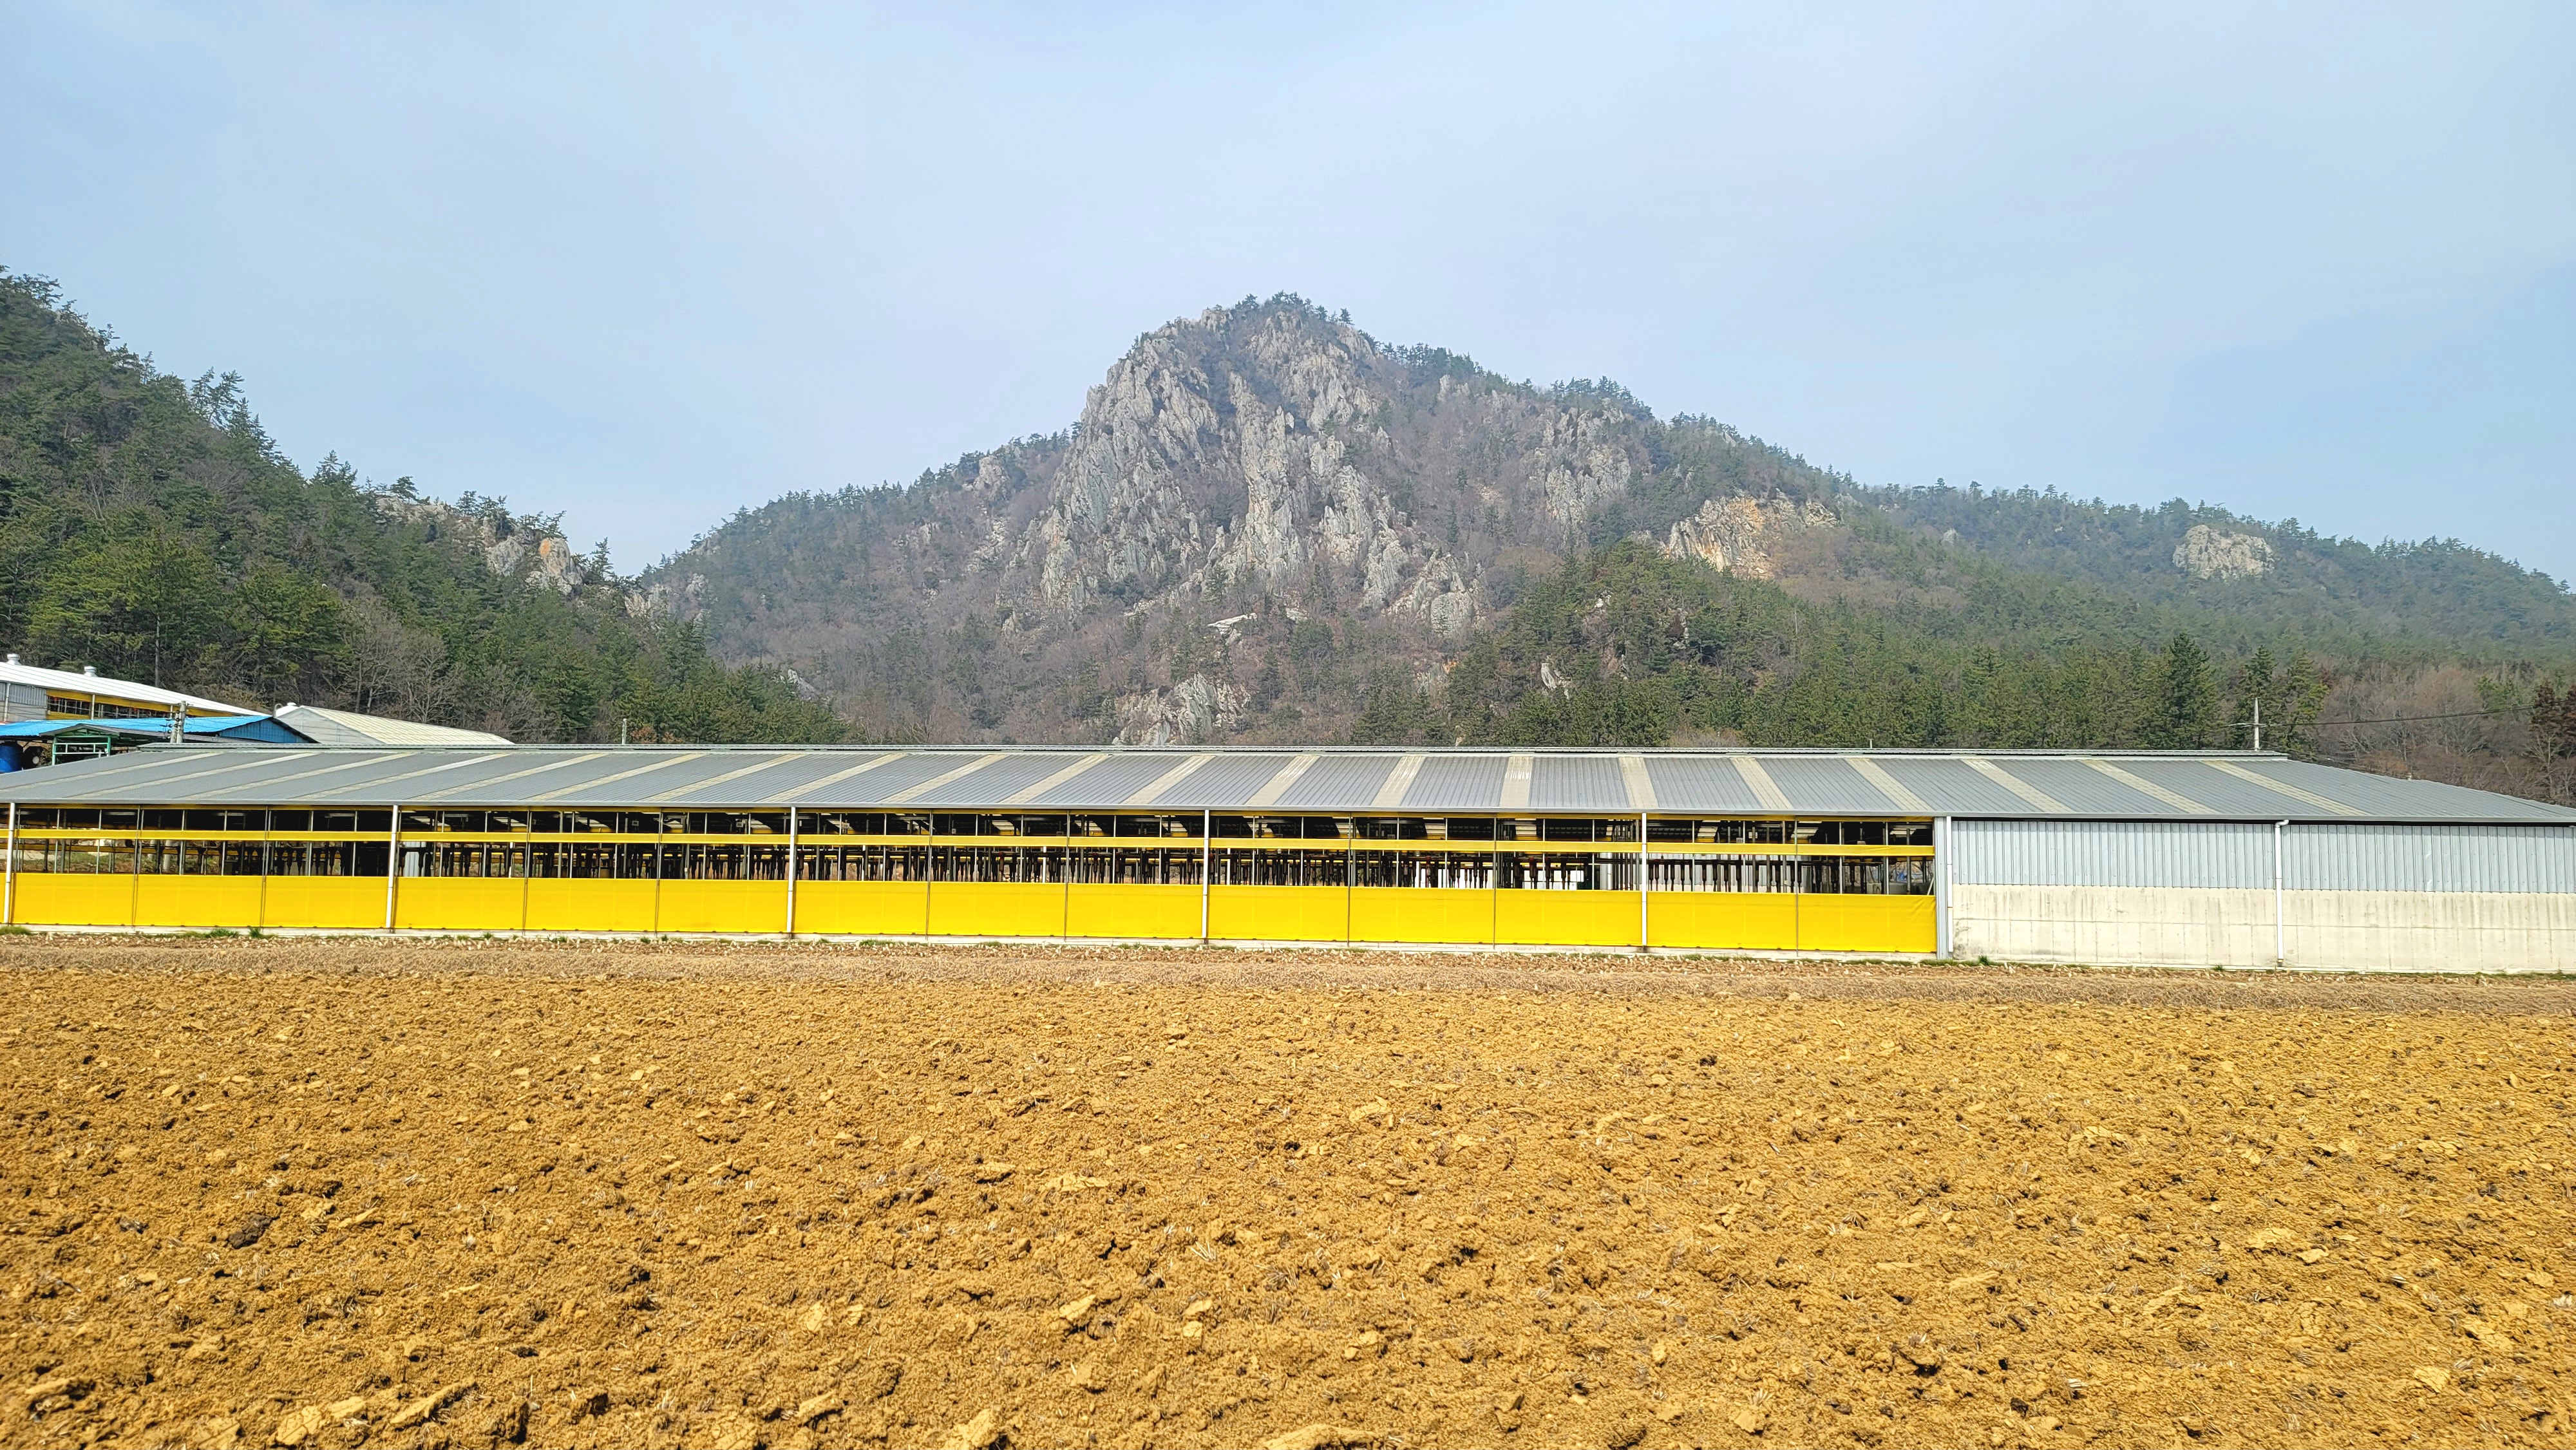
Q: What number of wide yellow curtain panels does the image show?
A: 14